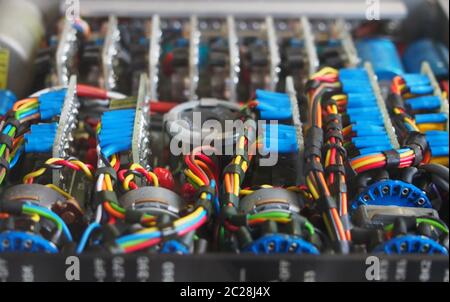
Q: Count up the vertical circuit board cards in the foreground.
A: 5